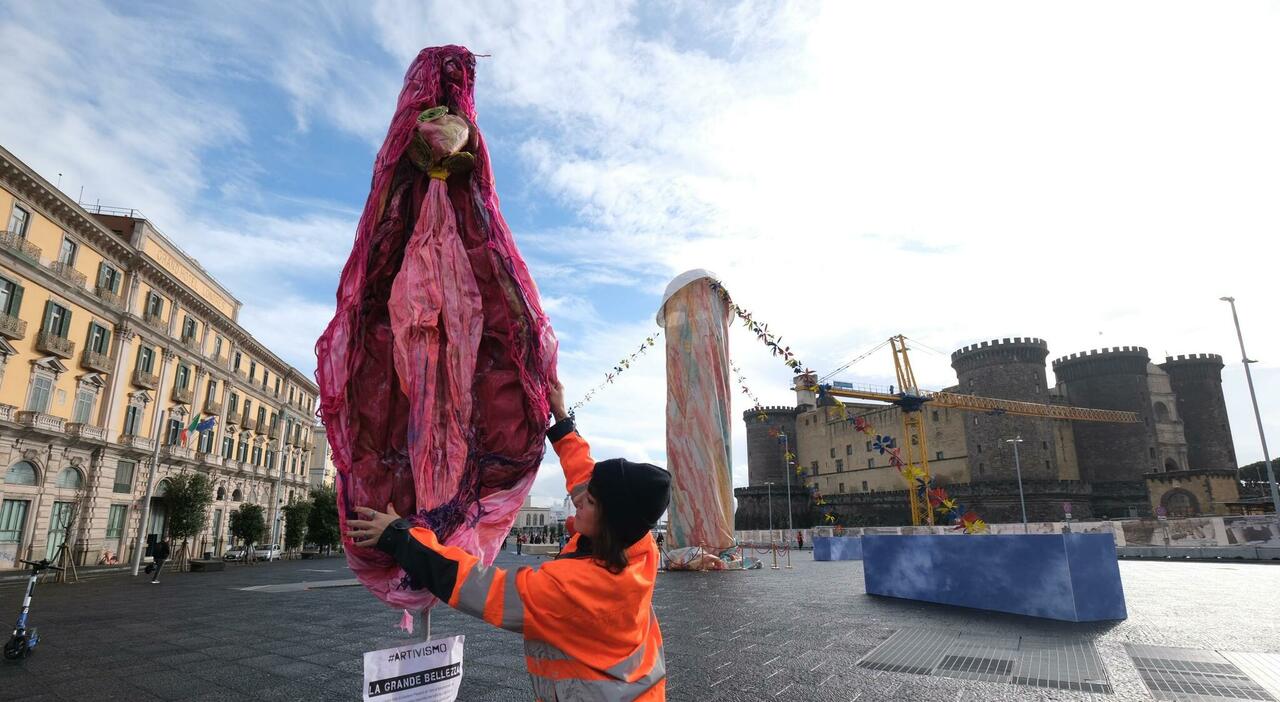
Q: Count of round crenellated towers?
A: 4